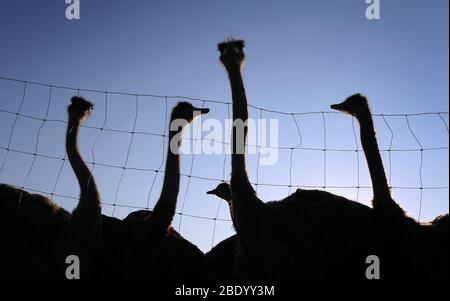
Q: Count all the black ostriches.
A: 5